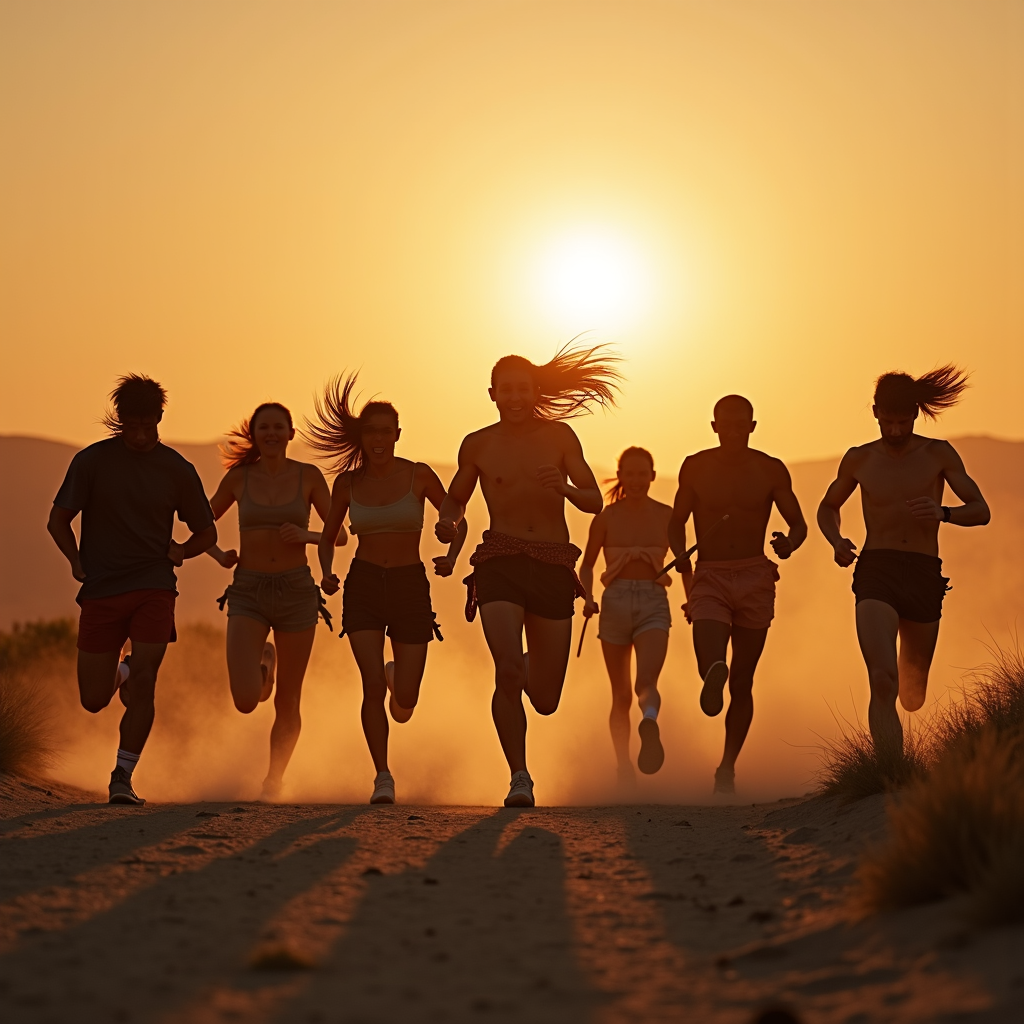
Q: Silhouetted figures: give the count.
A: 7